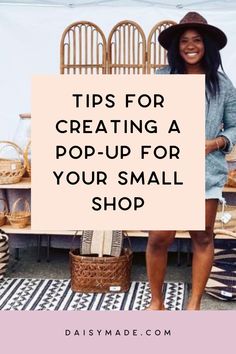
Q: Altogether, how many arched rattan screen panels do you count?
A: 3